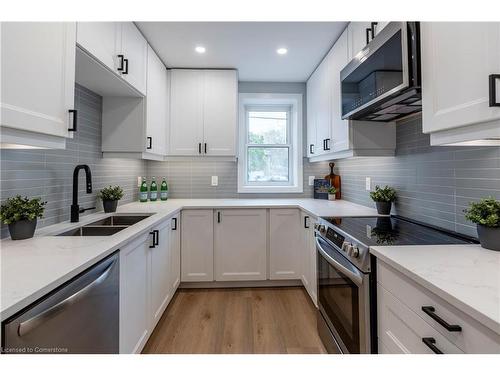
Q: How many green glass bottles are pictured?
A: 3